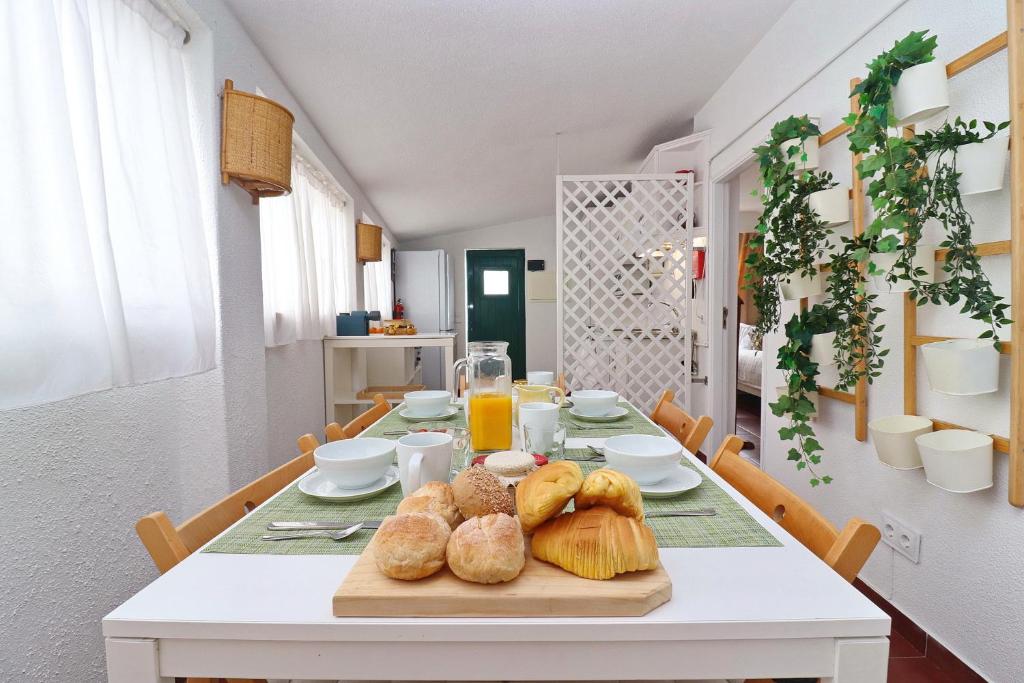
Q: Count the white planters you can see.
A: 11